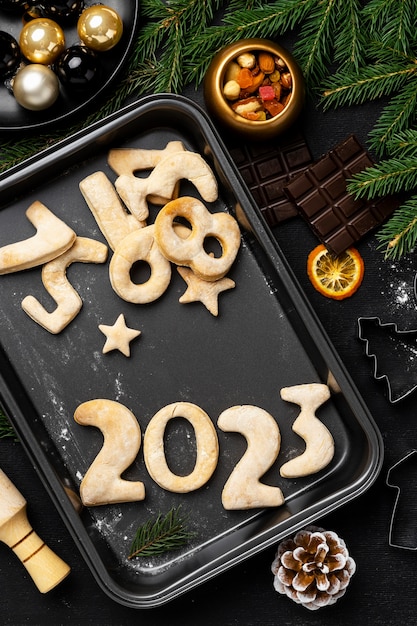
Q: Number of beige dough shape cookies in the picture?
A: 13